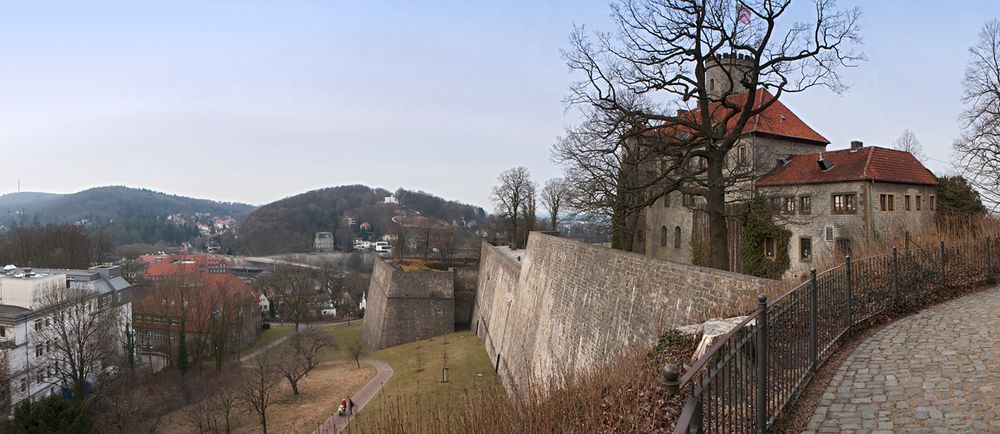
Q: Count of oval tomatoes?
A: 0